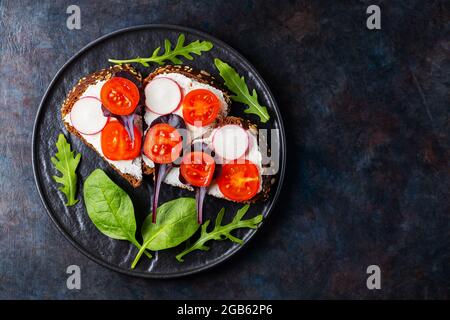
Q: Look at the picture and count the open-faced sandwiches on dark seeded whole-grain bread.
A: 3